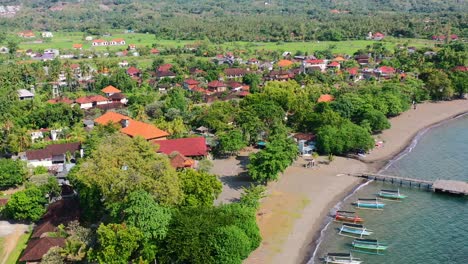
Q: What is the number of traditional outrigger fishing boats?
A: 6